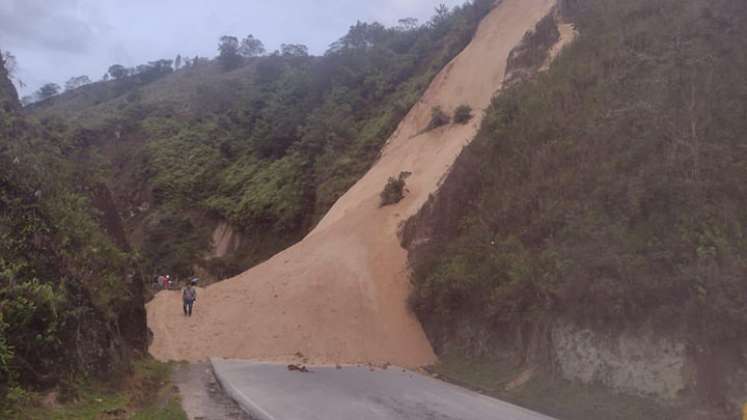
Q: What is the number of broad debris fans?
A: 1